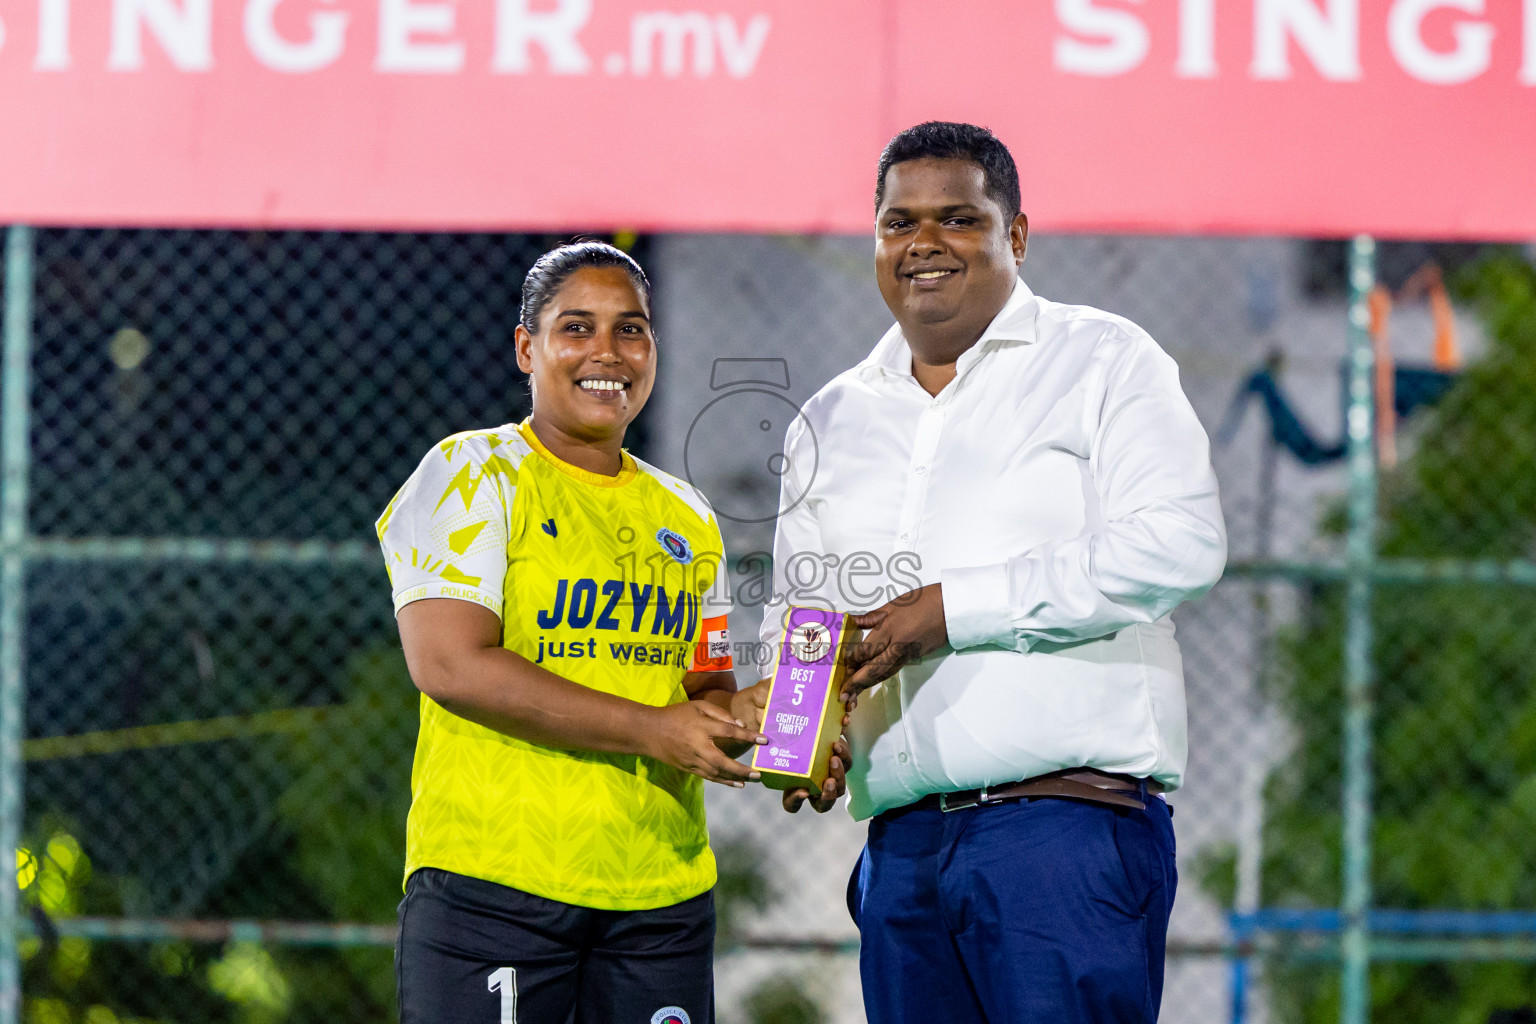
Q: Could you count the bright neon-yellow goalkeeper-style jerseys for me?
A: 1